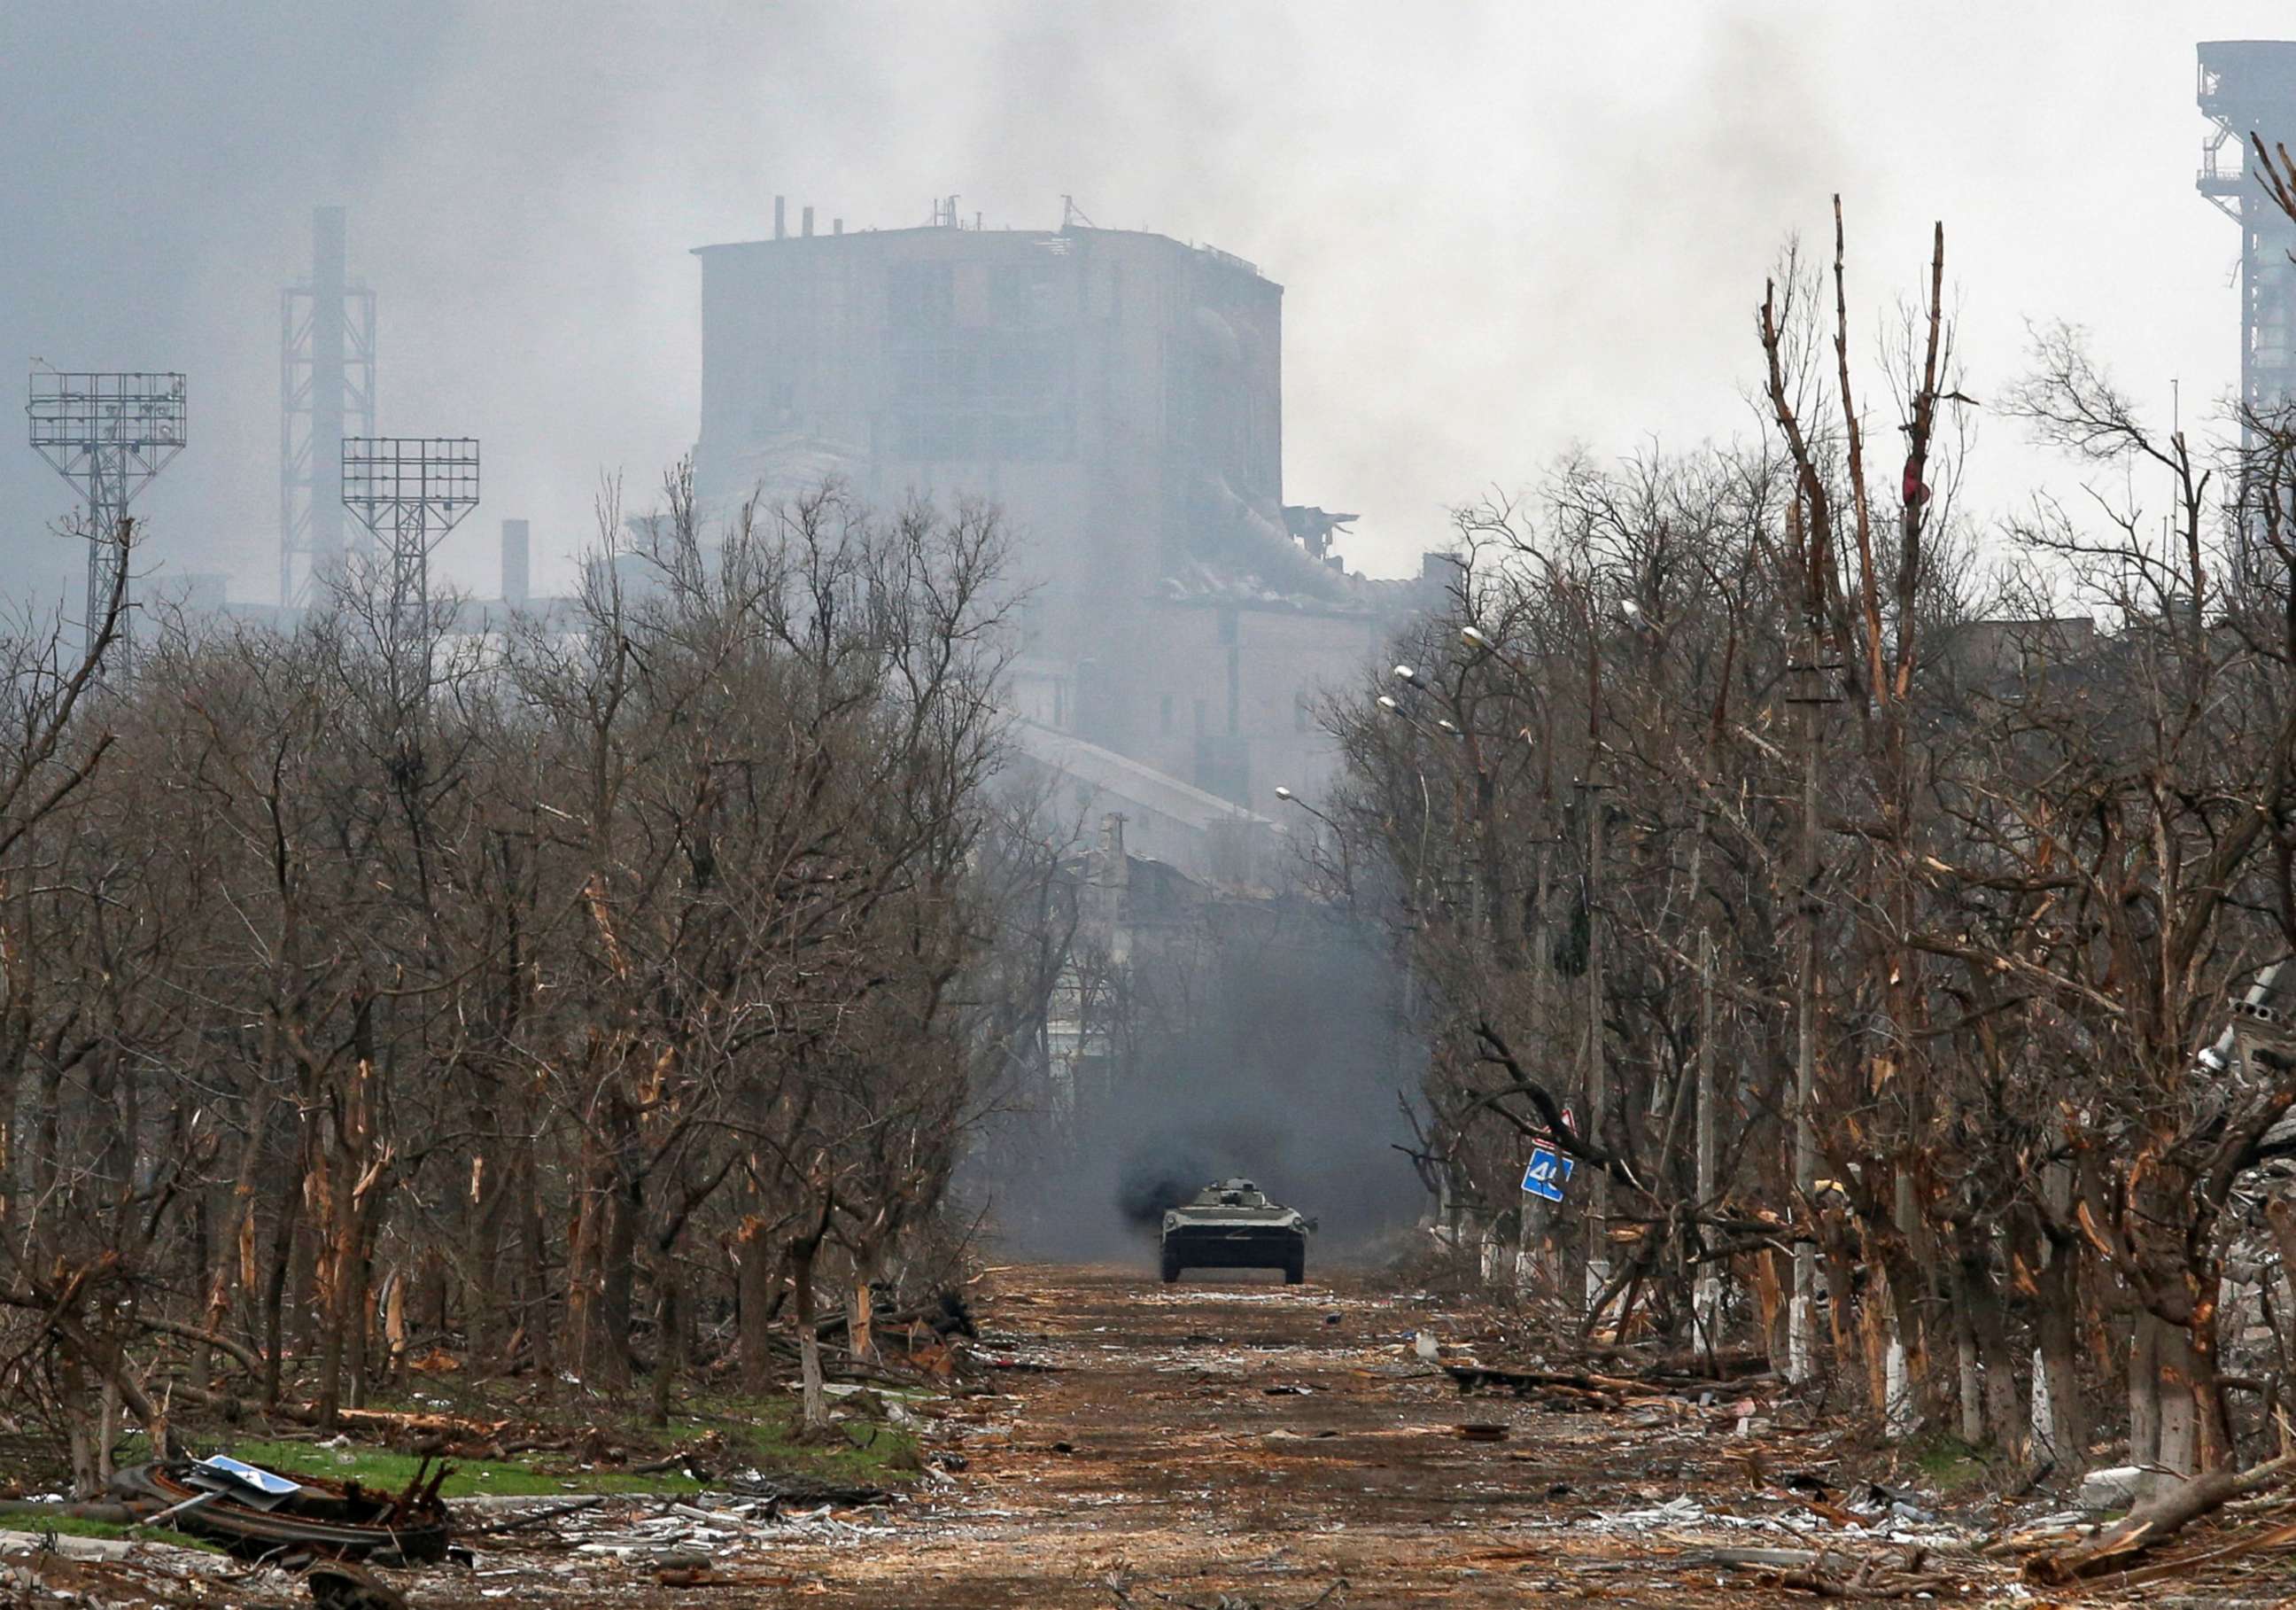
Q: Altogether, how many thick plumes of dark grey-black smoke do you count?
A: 1